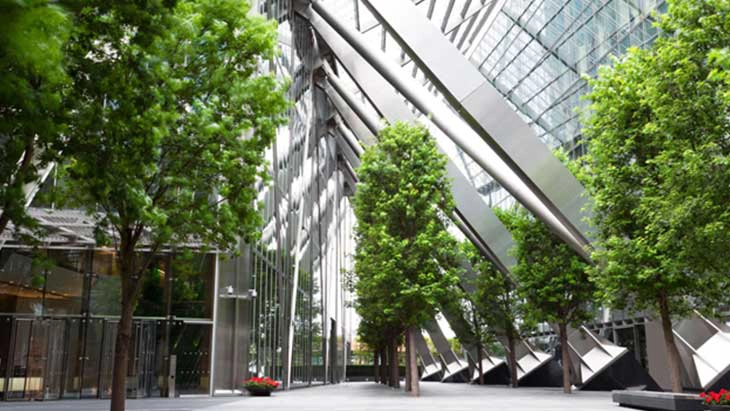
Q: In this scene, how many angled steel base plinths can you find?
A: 6